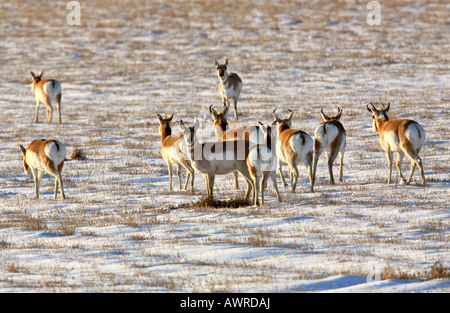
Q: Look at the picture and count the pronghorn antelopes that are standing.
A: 10